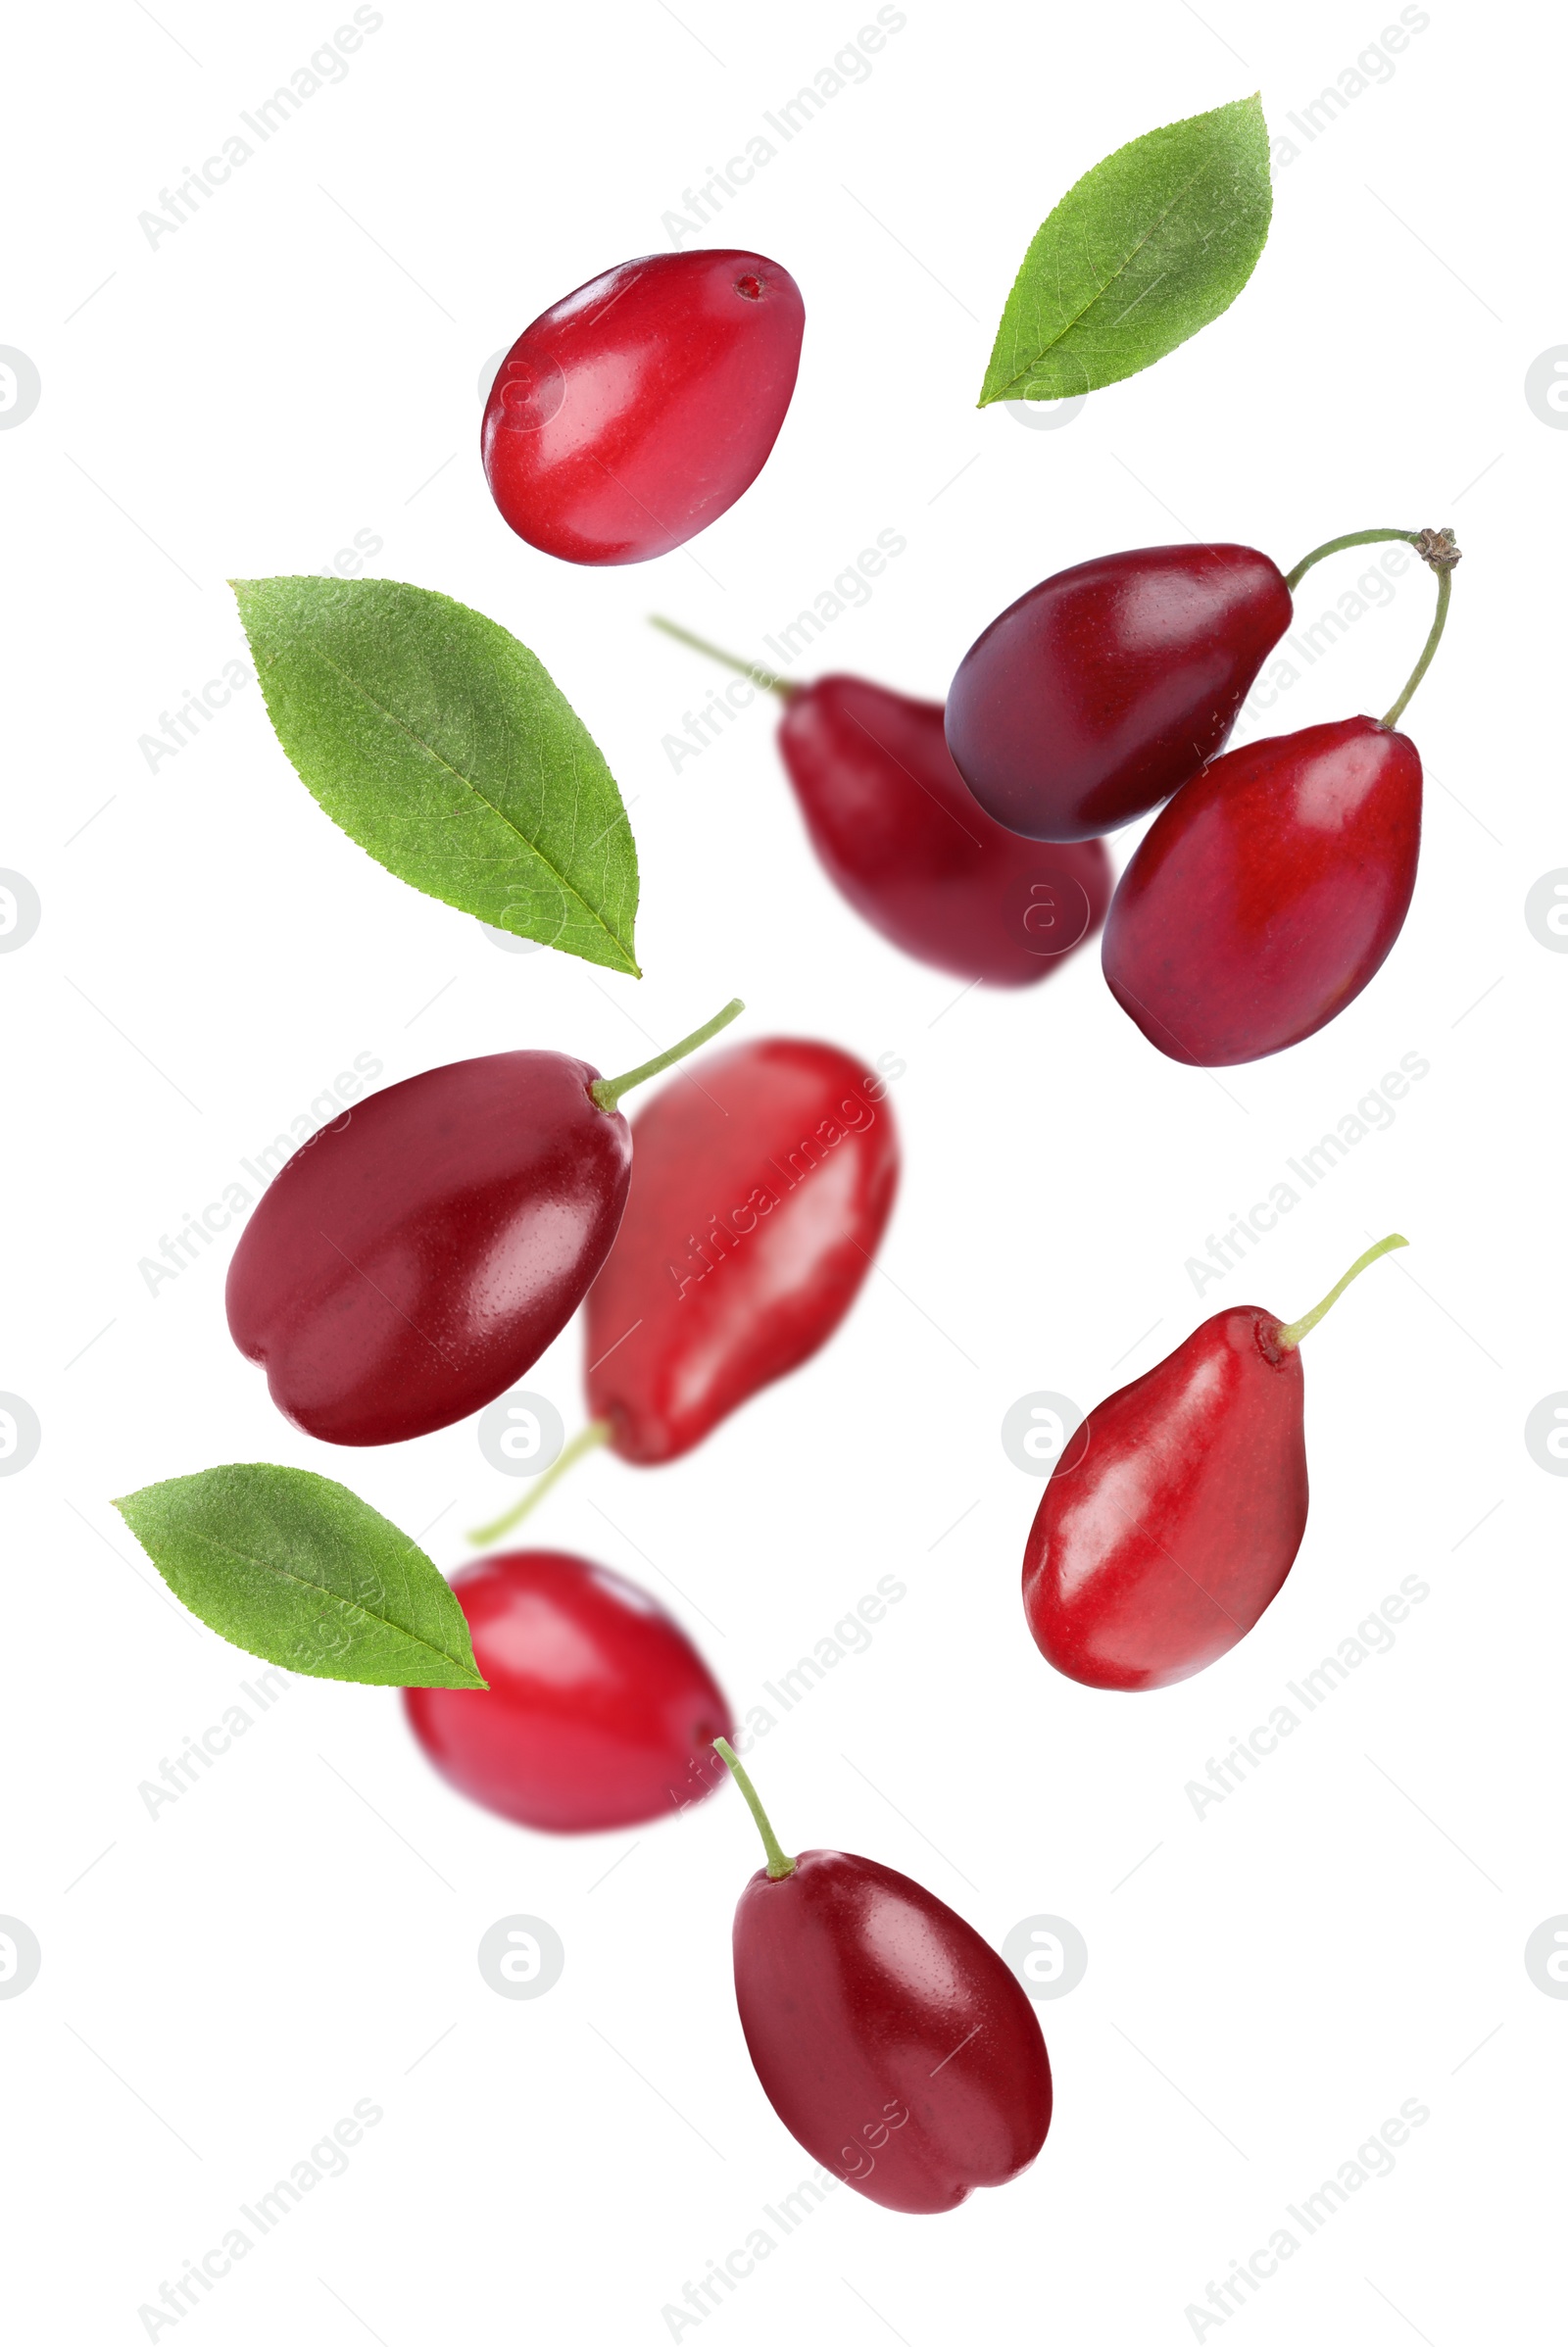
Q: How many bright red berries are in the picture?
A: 4